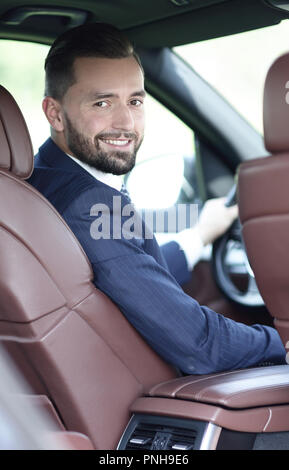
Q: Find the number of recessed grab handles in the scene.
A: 1